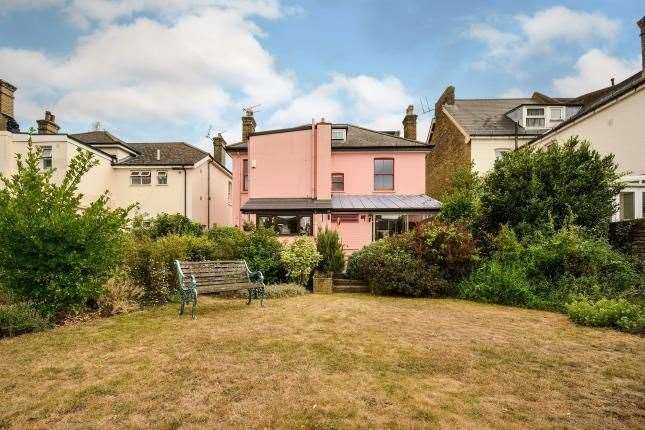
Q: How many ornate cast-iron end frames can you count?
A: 2